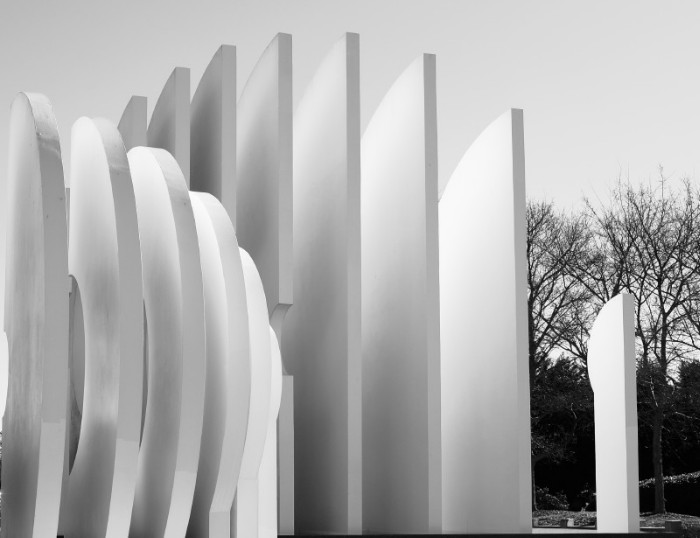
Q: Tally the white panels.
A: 14